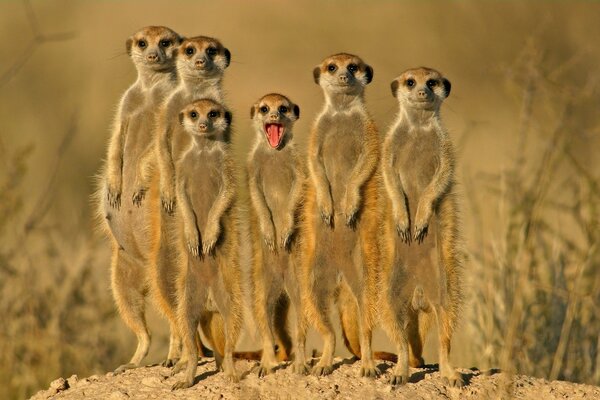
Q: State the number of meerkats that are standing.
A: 6